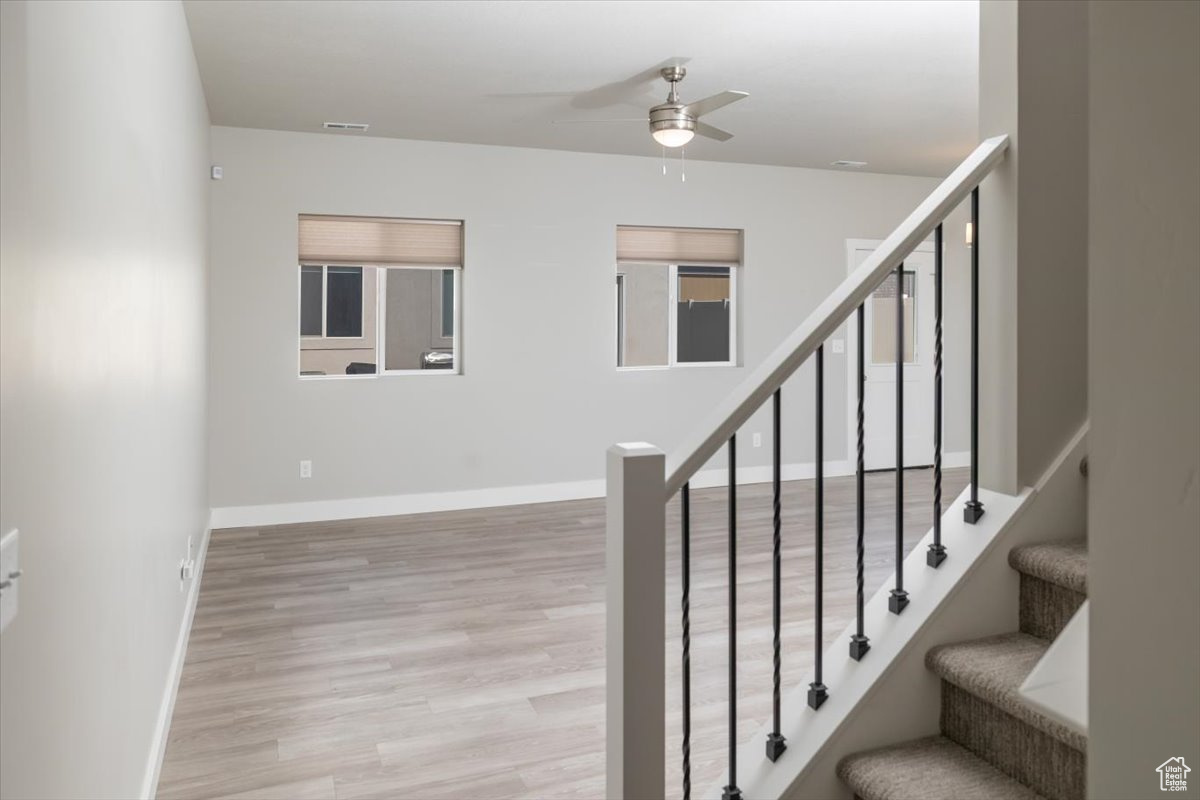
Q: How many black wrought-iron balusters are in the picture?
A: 8